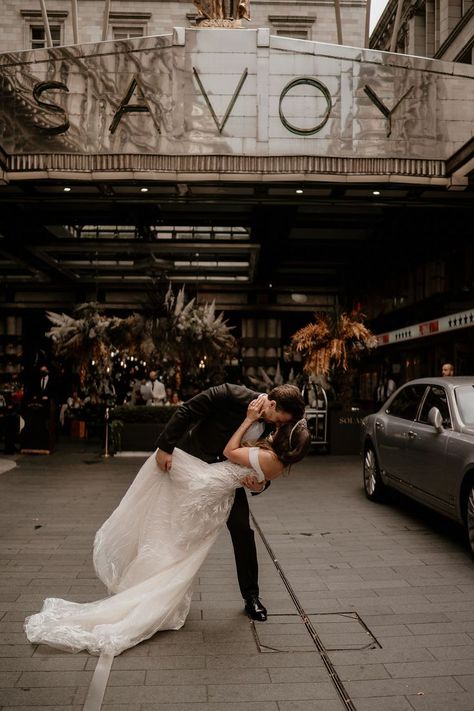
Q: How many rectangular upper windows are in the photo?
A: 3